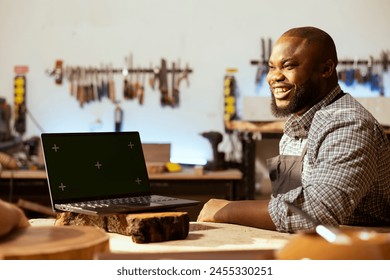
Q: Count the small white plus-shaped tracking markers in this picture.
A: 5